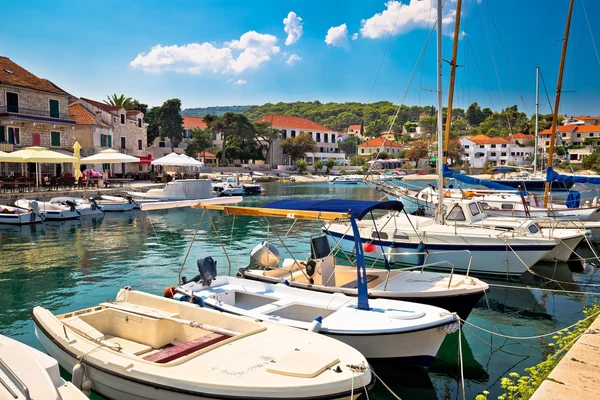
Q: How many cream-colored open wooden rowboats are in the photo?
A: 1